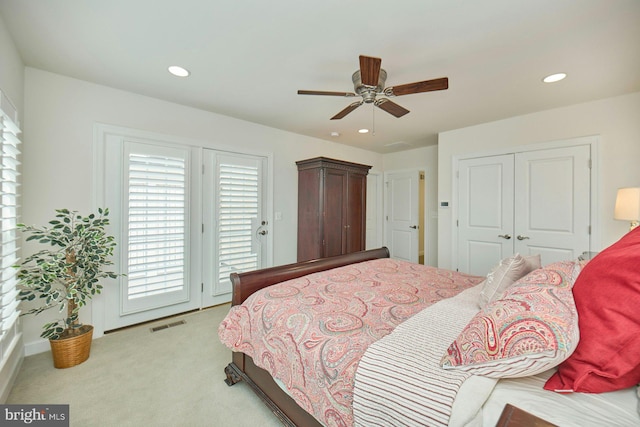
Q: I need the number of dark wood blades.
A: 5